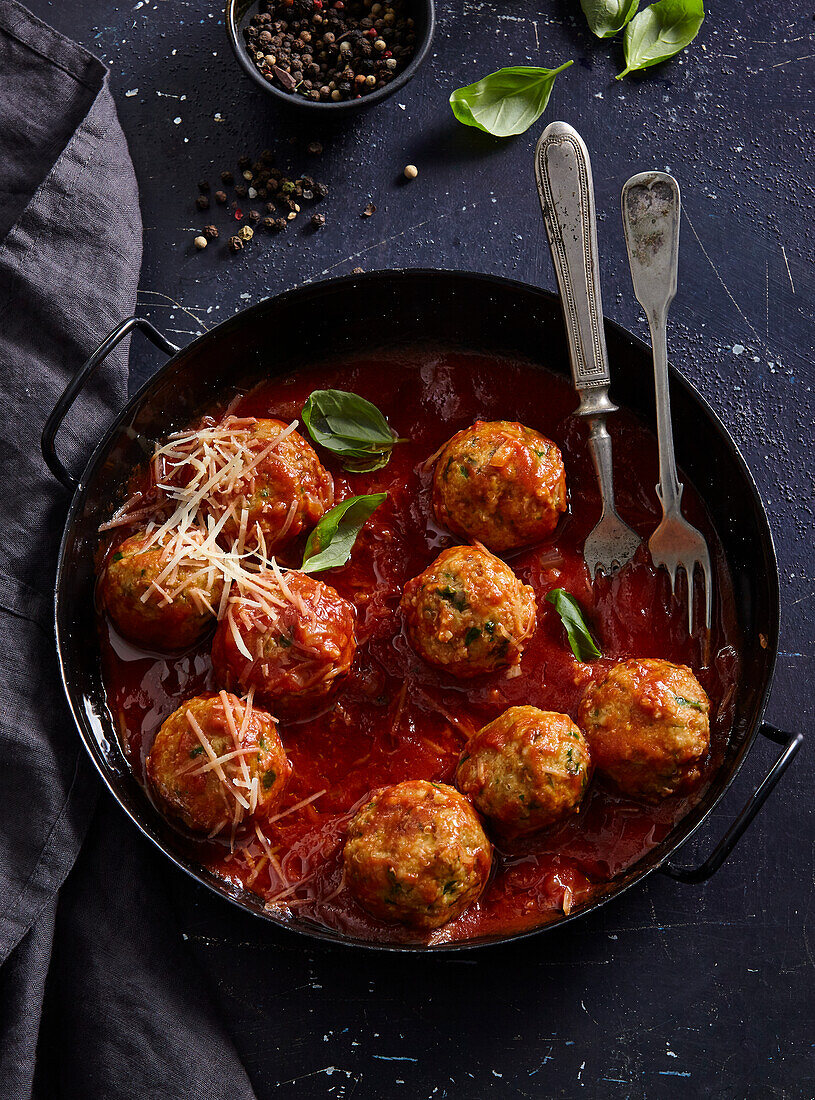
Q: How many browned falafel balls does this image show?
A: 9